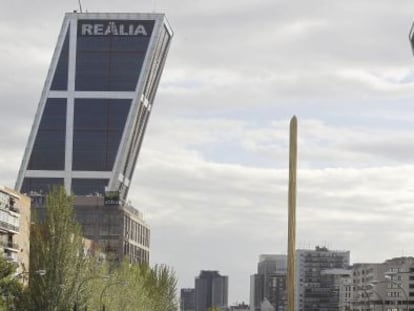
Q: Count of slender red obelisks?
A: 0